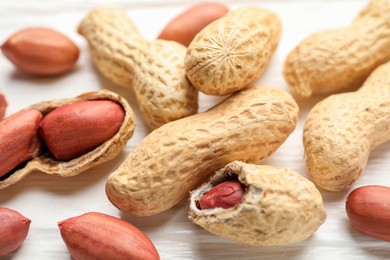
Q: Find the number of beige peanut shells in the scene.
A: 7